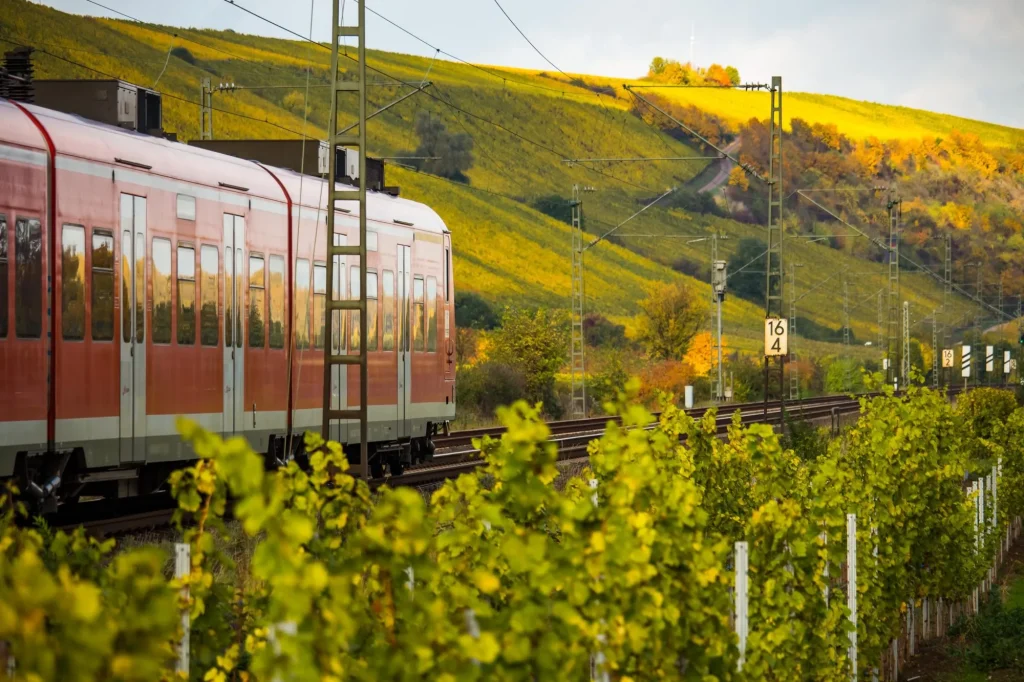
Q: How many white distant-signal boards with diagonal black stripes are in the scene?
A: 3